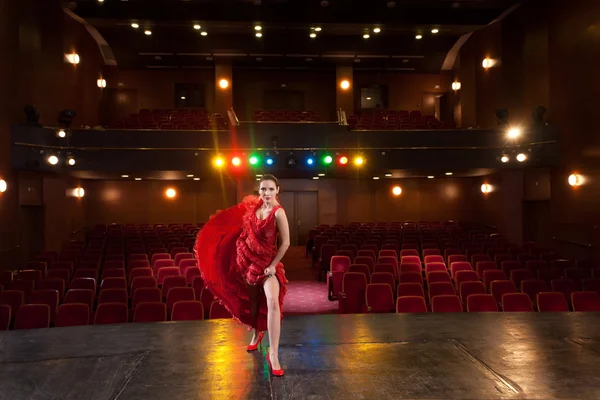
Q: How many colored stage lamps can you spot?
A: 8